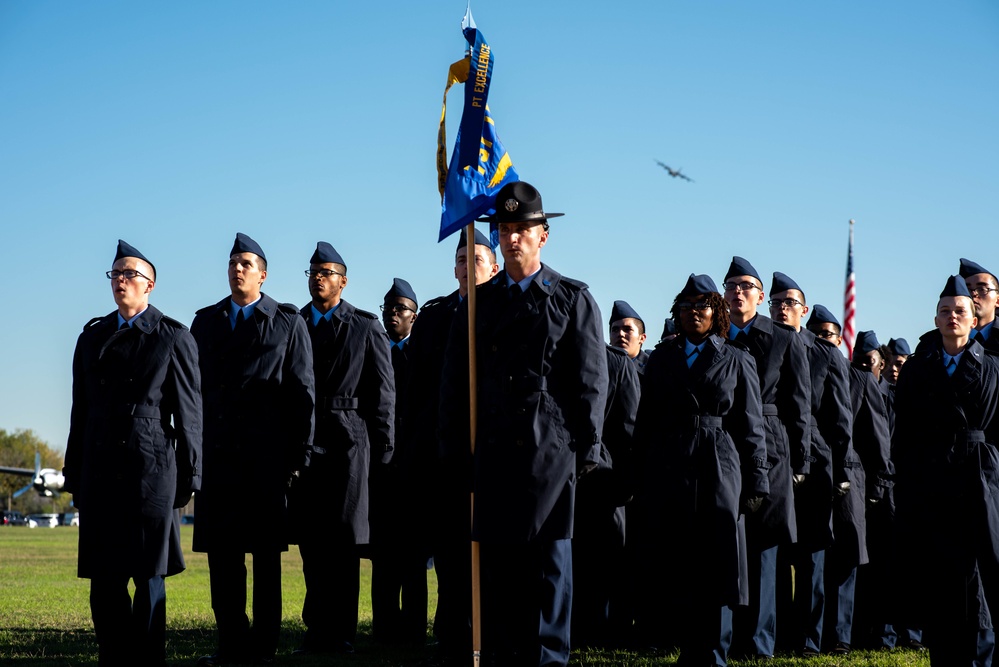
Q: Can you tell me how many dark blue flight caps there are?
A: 15